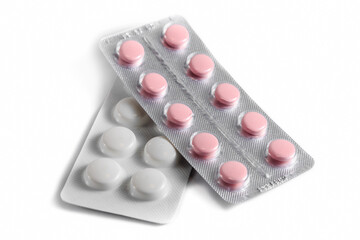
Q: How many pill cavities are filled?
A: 15